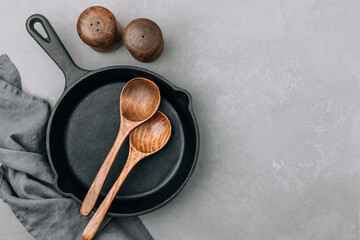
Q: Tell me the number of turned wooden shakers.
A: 2